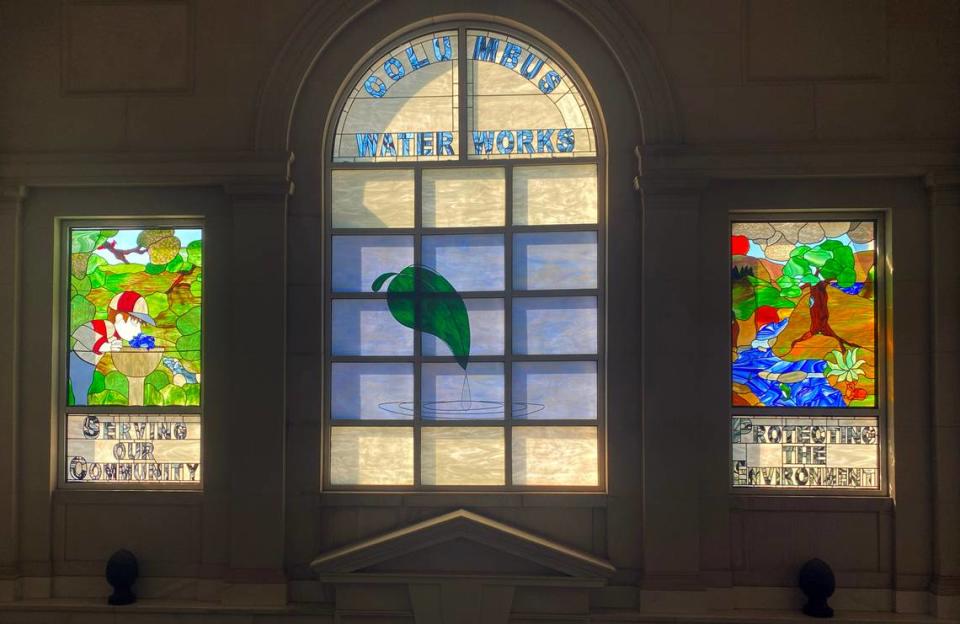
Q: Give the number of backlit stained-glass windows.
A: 3